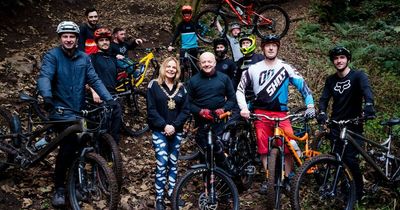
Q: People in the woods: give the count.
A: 12